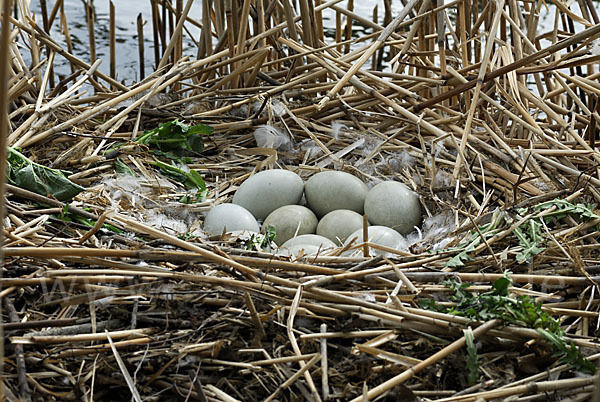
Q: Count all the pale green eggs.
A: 8